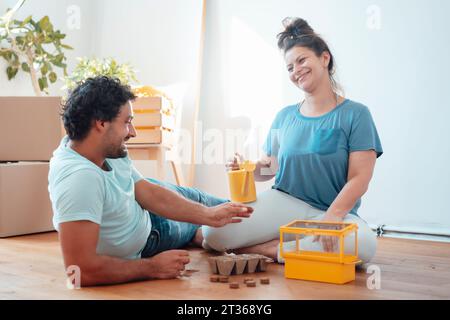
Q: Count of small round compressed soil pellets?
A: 6